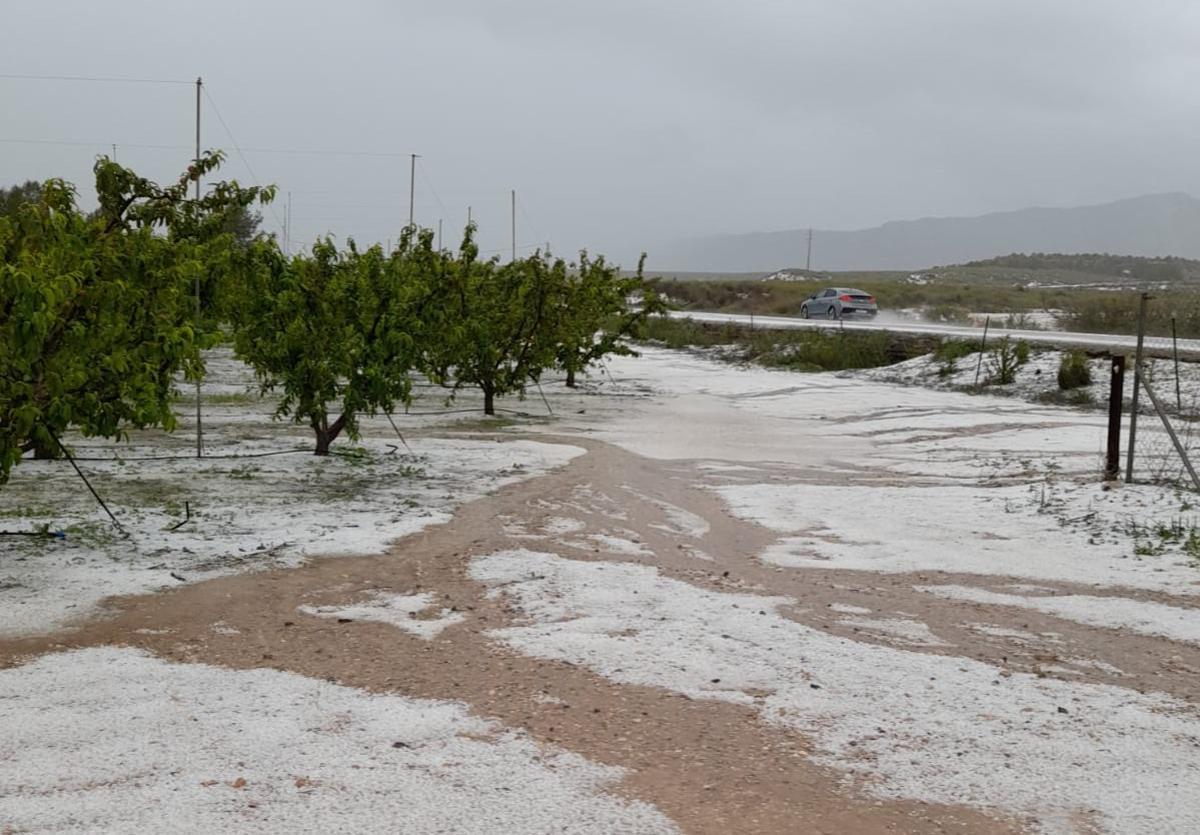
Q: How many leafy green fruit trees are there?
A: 4